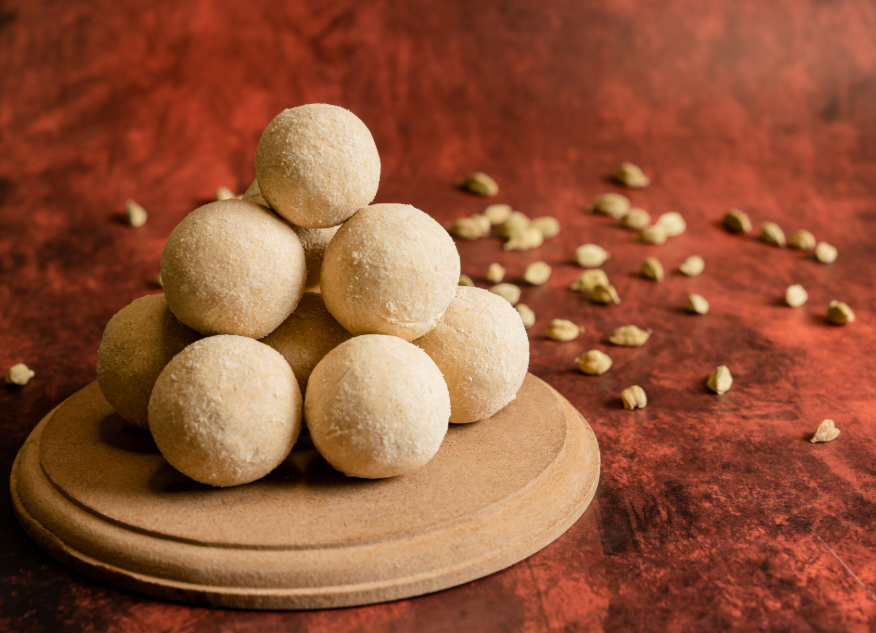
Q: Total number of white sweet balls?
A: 9